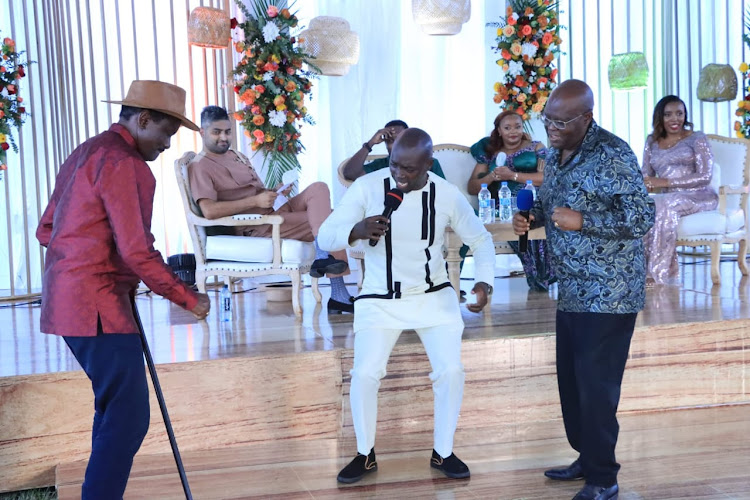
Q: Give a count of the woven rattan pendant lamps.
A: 5